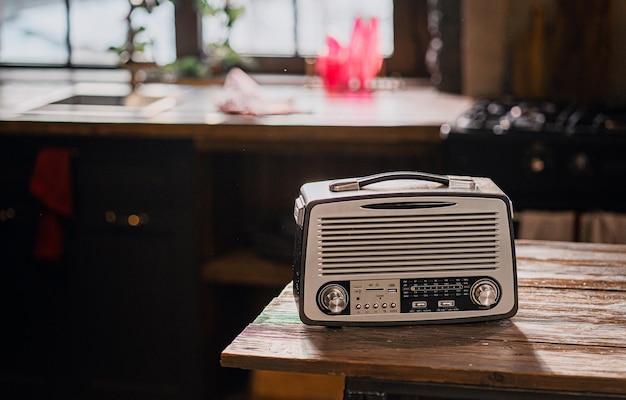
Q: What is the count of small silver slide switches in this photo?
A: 2